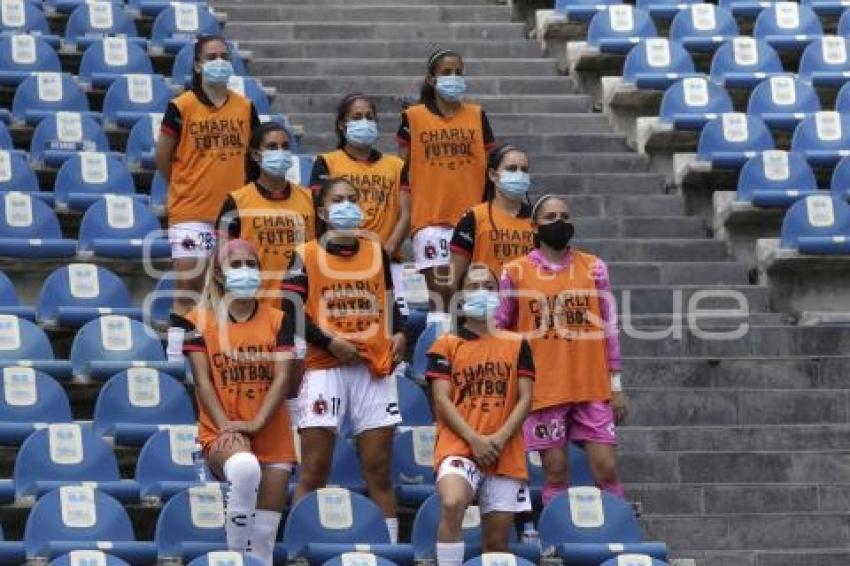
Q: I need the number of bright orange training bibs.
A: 9